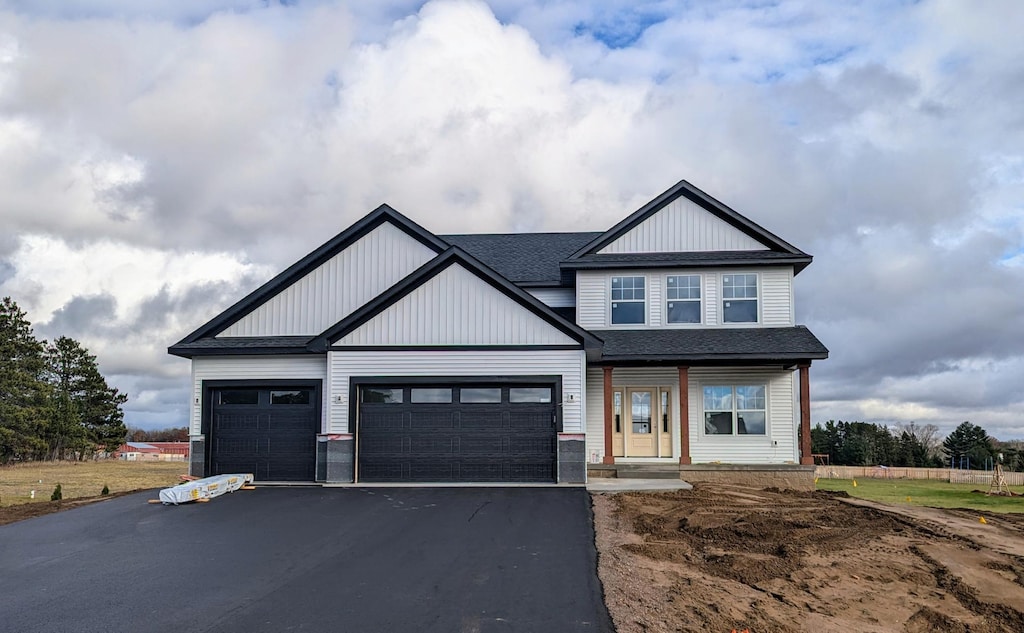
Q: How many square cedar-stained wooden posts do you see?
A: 3